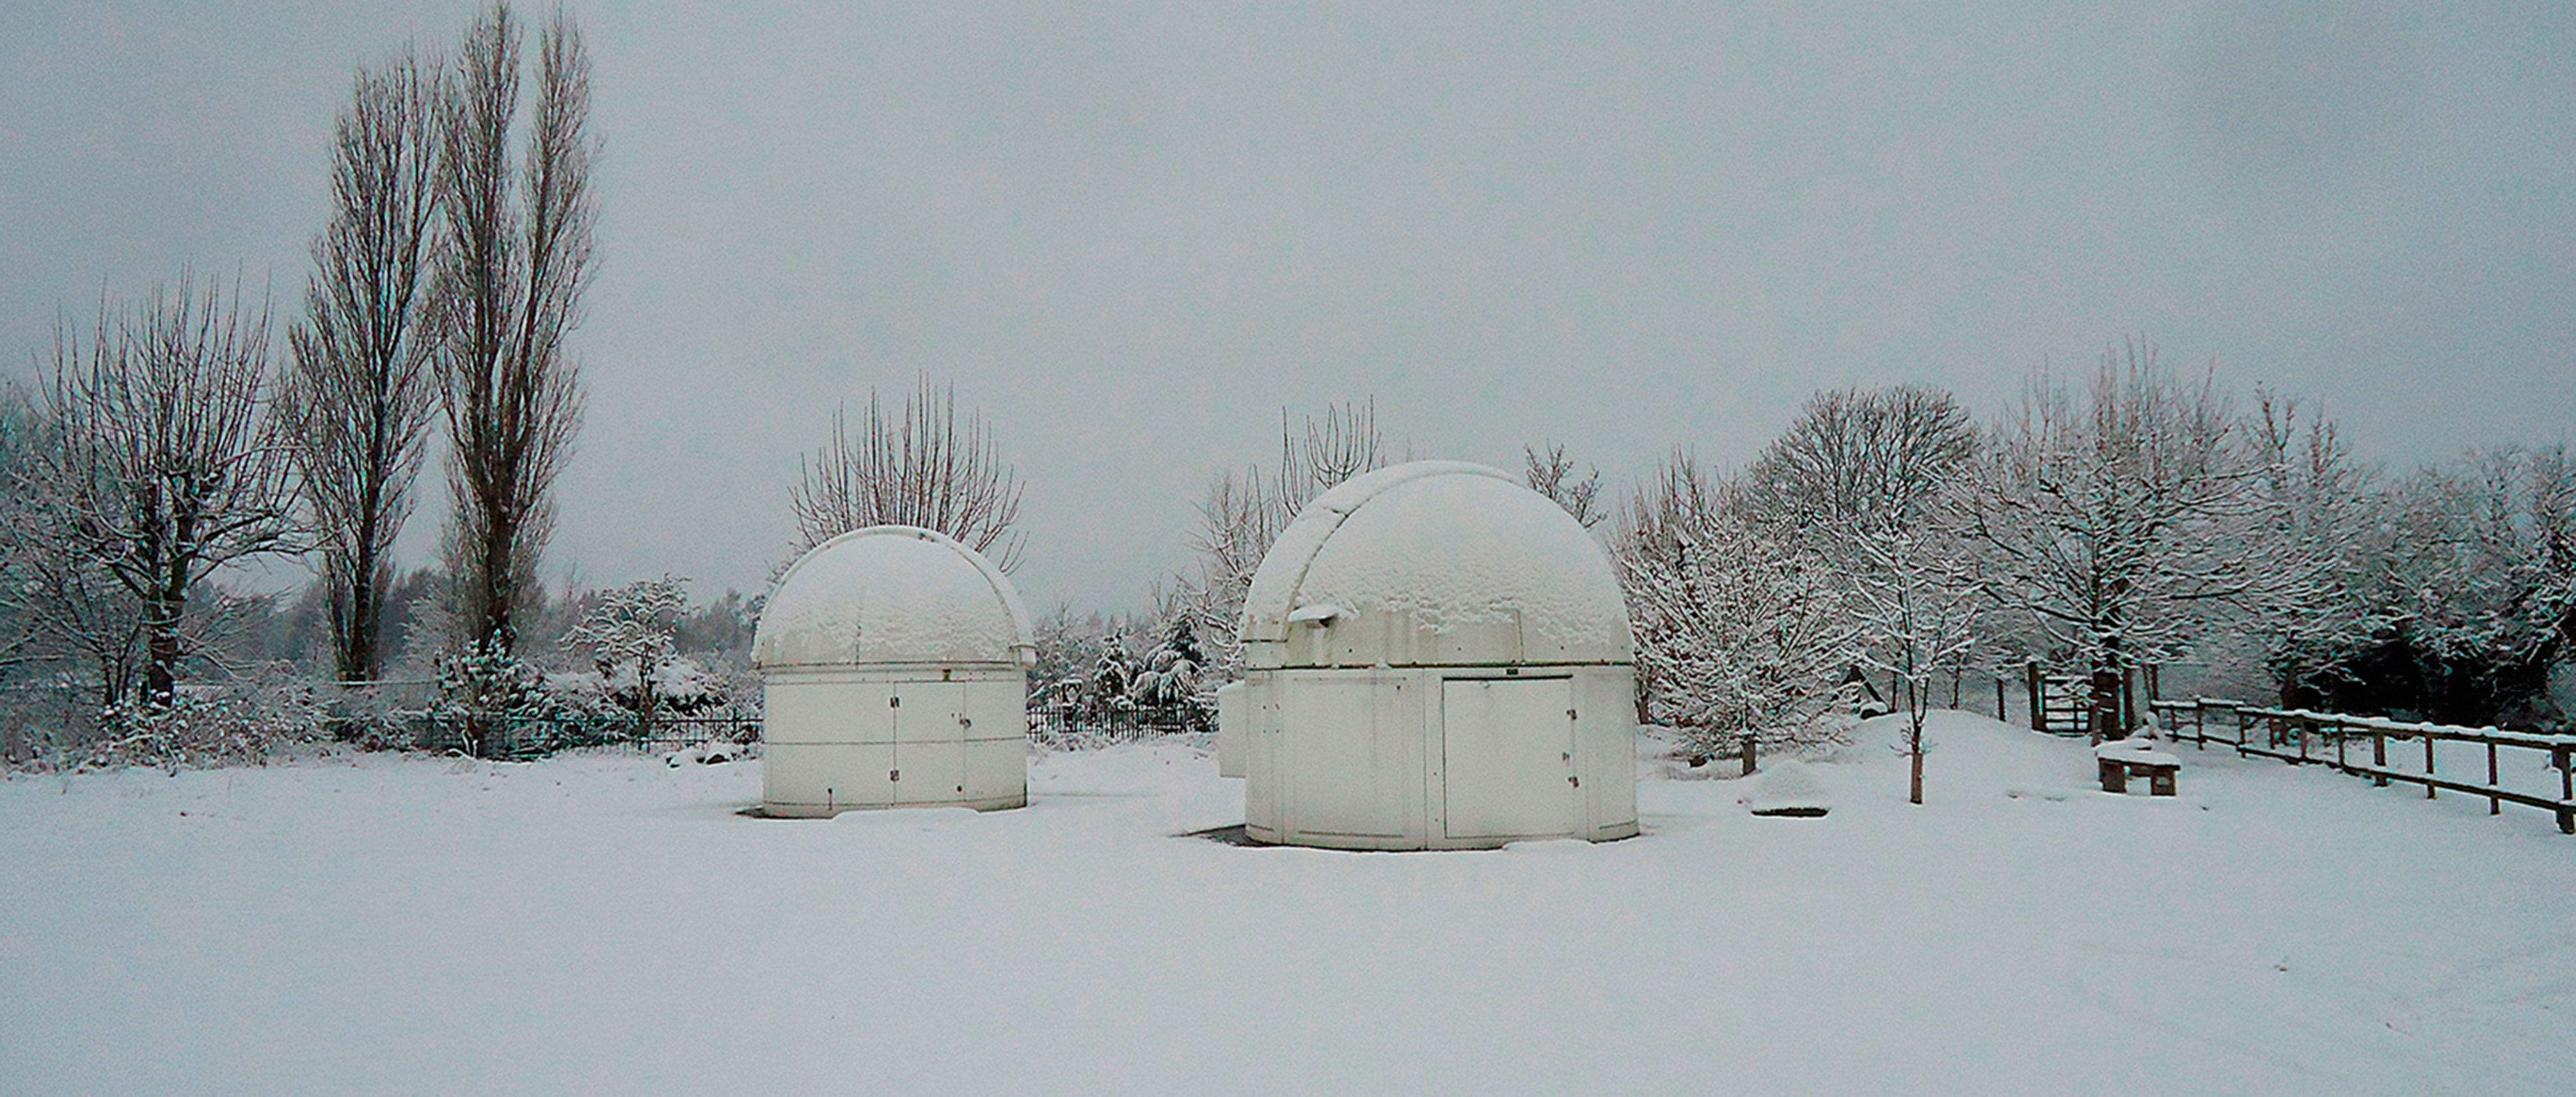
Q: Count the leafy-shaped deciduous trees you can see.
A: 2